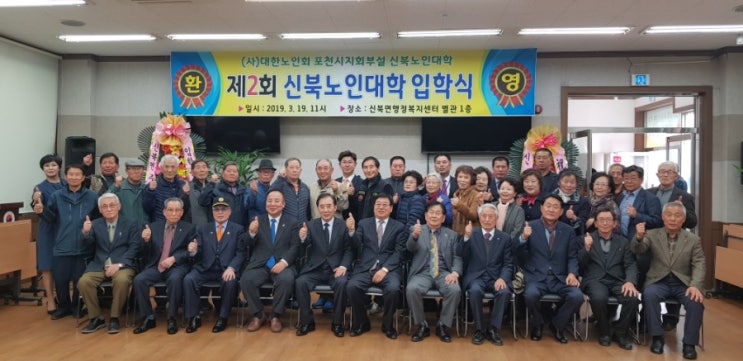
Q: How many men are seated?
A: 11